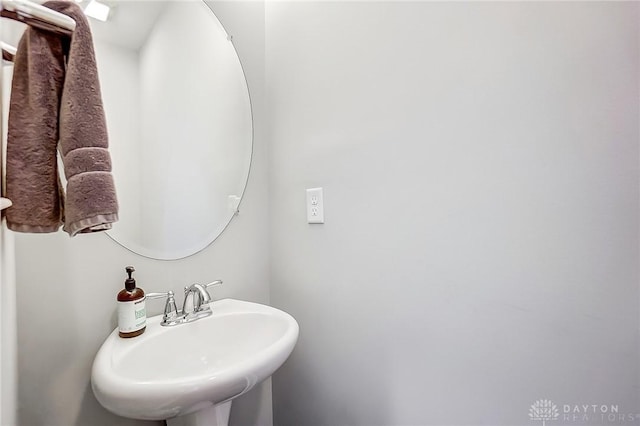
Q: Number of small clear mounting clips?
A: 2